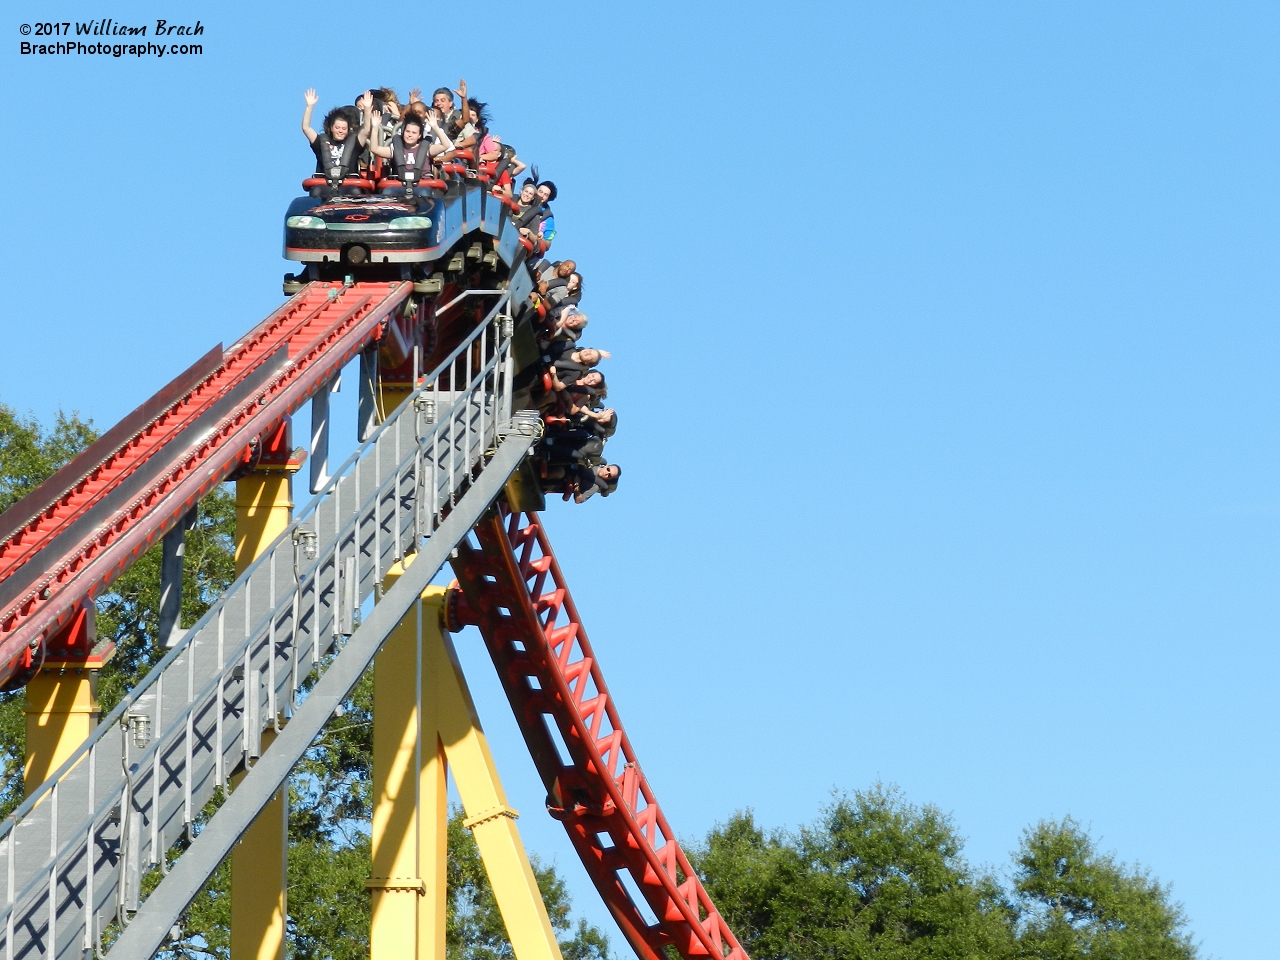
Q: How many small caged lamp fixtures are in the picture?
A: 4